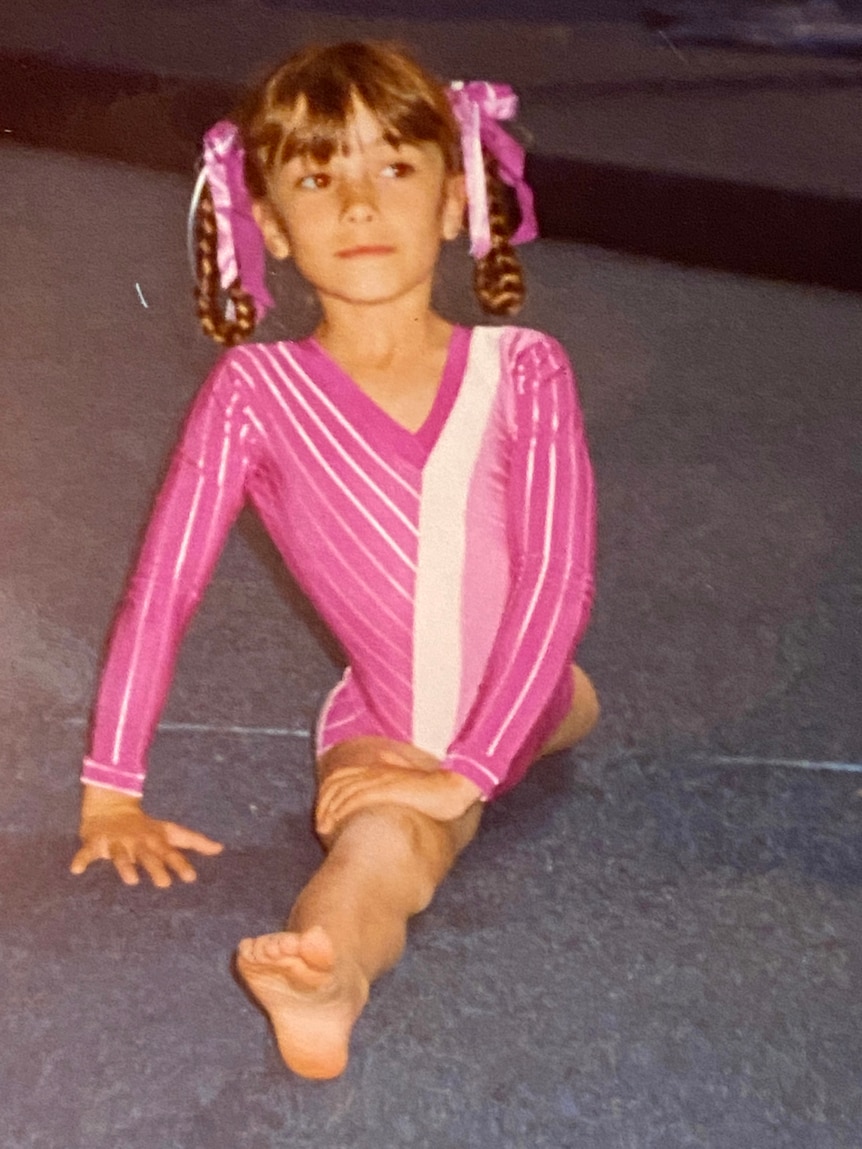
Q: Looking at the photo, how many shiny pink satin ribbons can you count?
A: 2